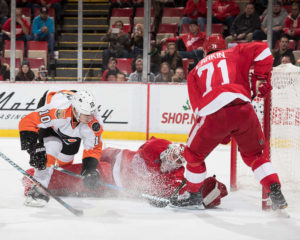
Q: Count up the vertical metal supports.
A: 5